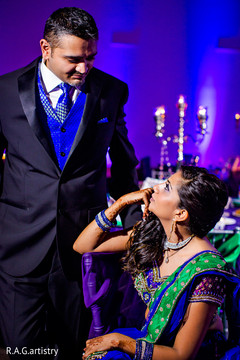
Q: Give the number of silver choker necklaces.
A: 1